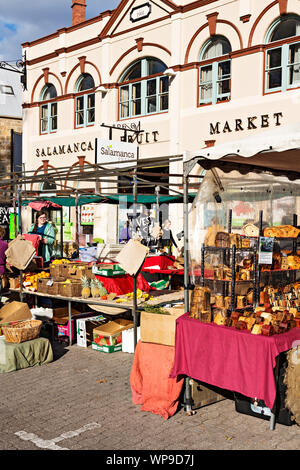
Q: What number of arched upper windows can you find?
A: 5